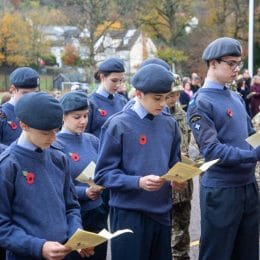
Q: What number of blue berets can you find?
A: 7